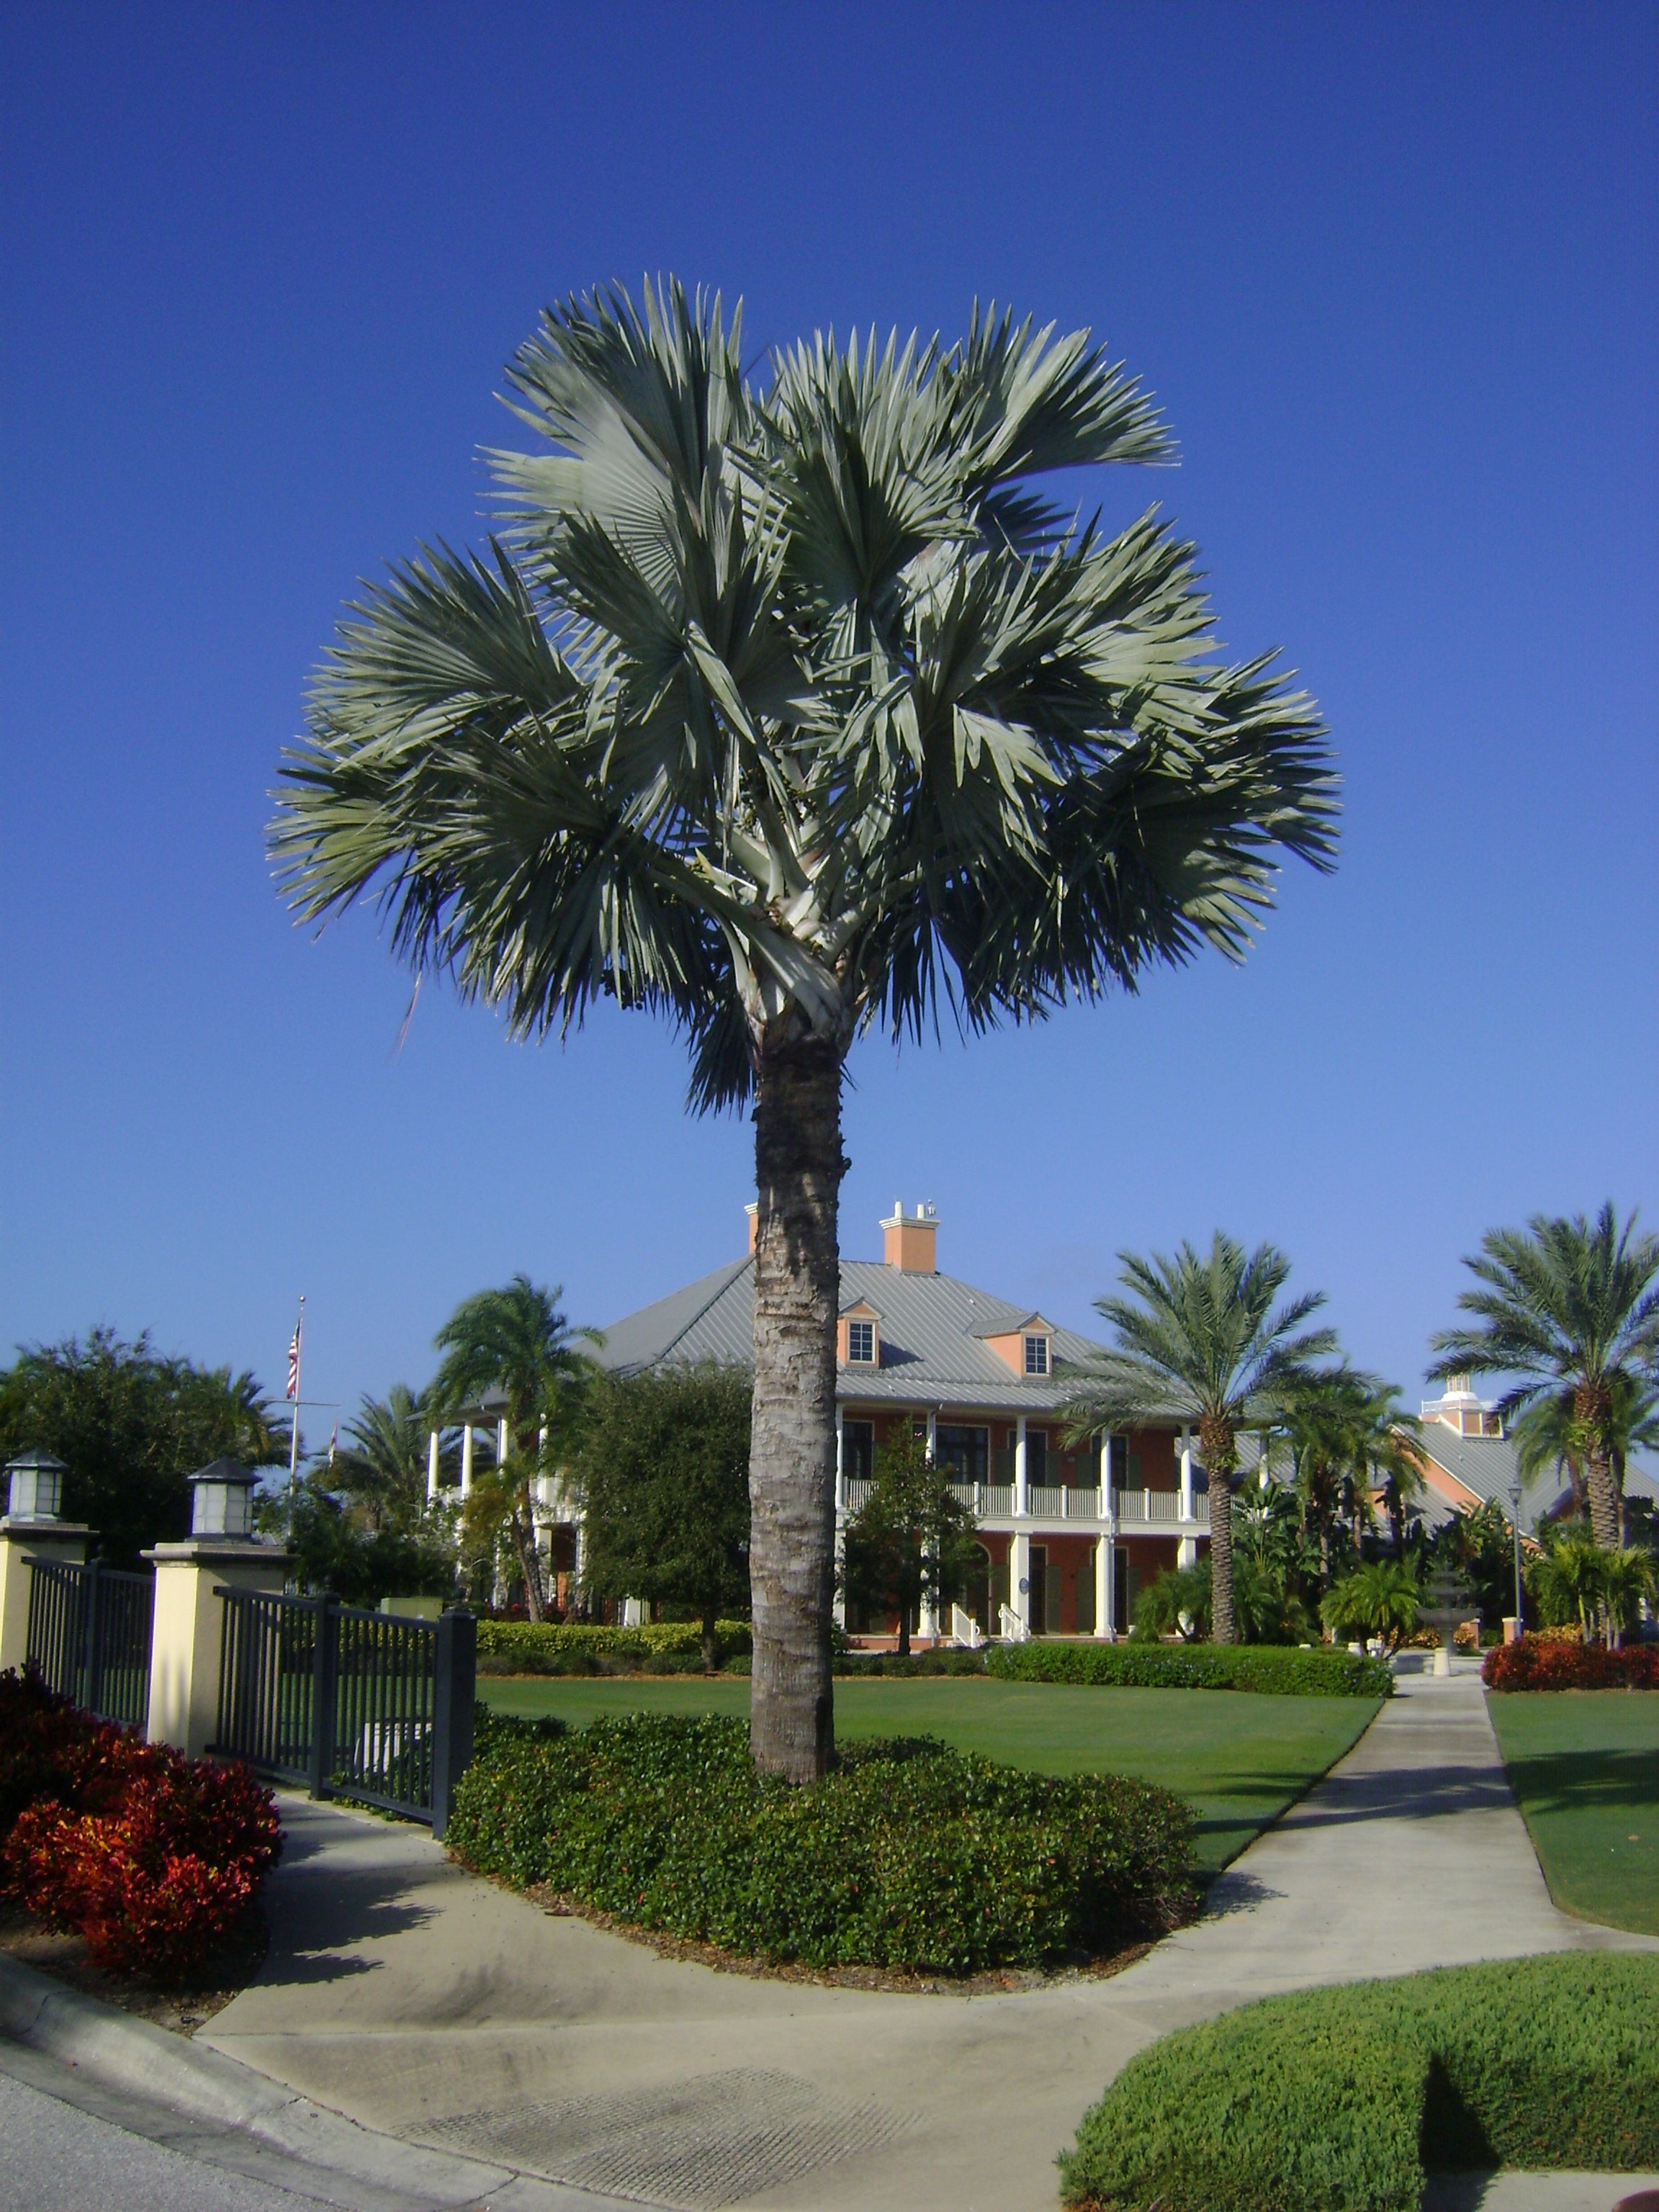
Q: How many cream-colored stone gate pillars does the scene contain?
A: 2